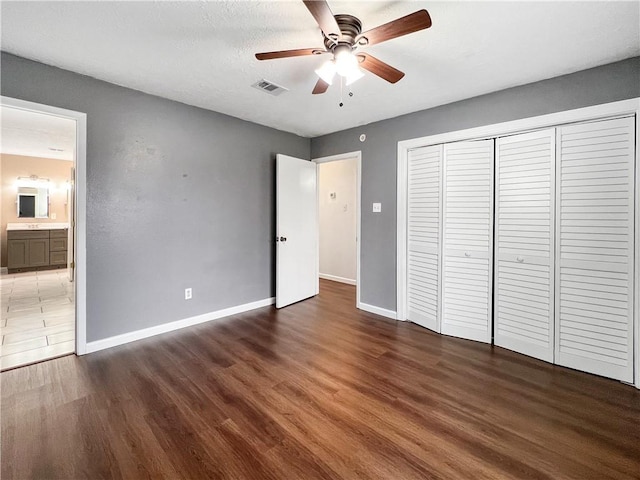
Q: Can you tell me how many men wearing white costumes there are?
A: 0